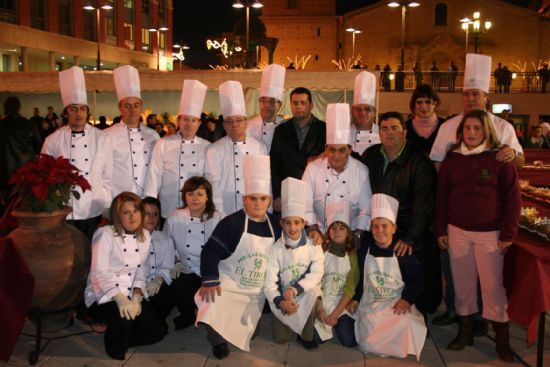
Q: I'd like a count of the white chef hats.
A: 12